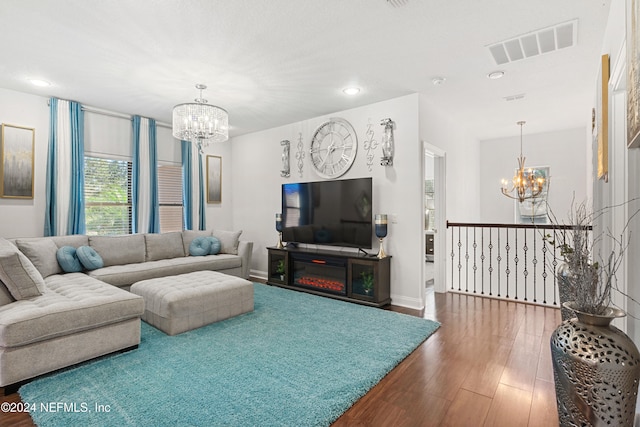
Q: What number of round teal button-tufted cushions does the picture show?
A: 4